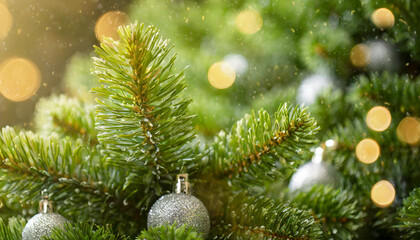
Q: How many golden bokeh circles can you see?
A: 11